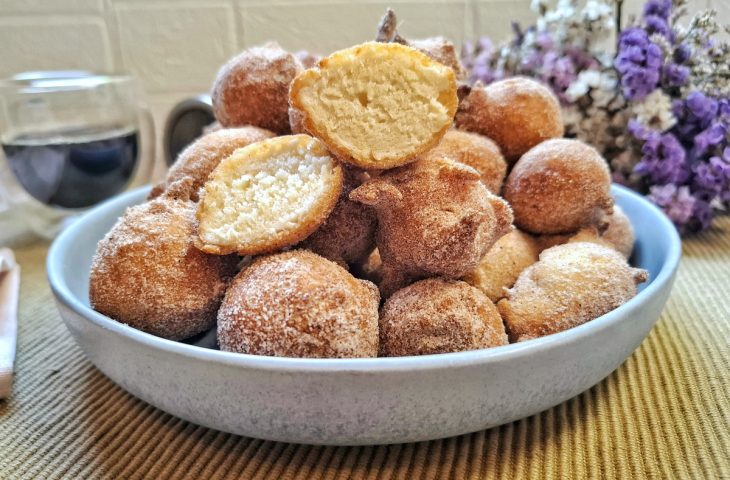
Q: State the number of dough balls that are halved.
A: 2